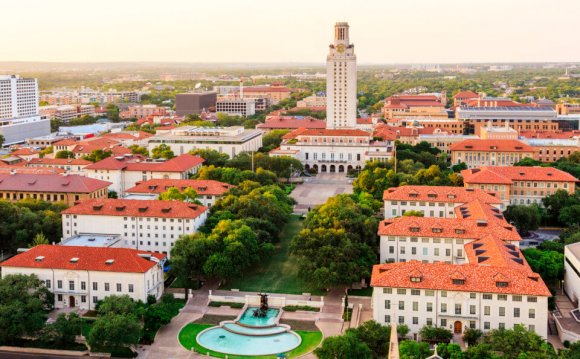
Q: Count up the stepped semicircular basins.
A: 3